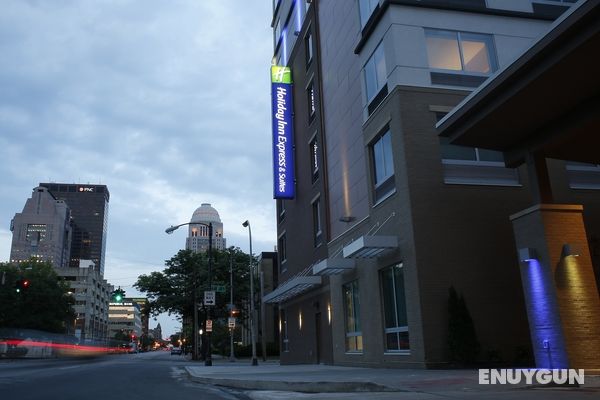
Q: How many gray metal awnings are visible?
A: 3